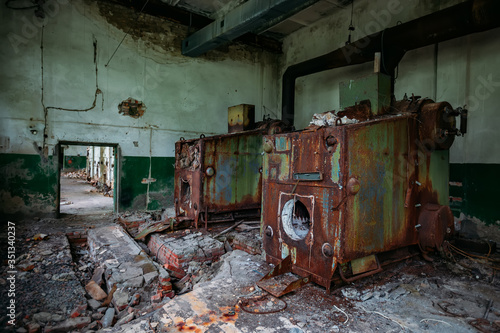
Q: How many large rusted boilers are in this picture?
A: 2